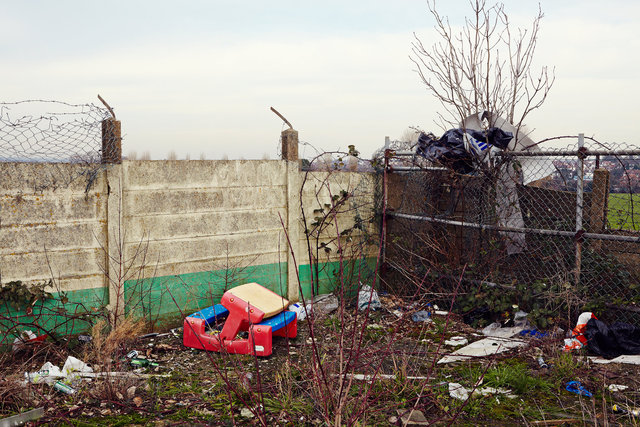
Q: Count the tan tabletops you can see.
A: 1